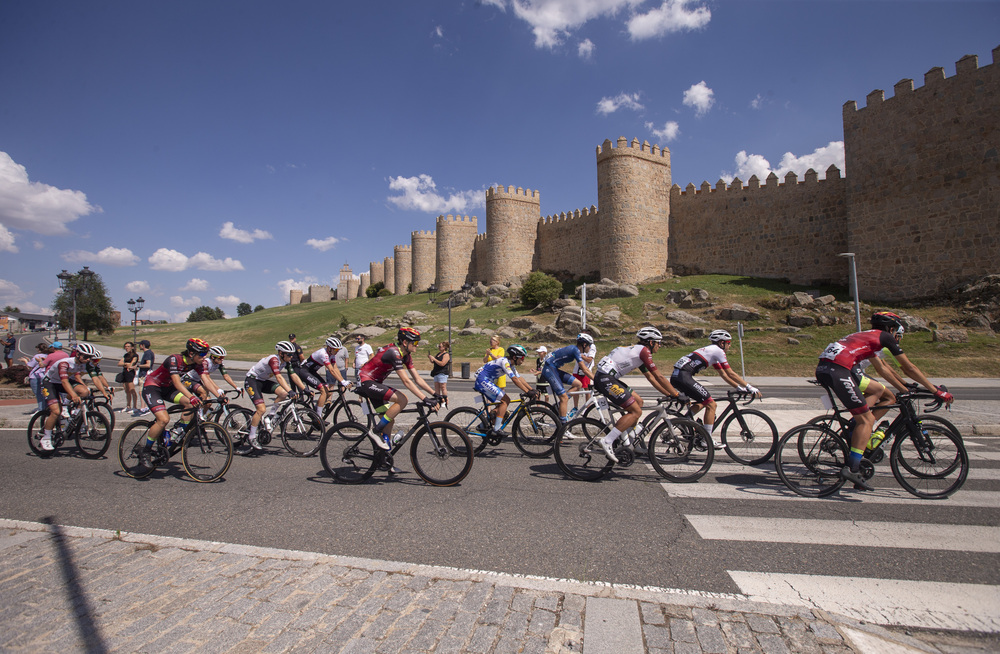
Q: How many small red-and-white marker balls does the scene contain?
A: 0